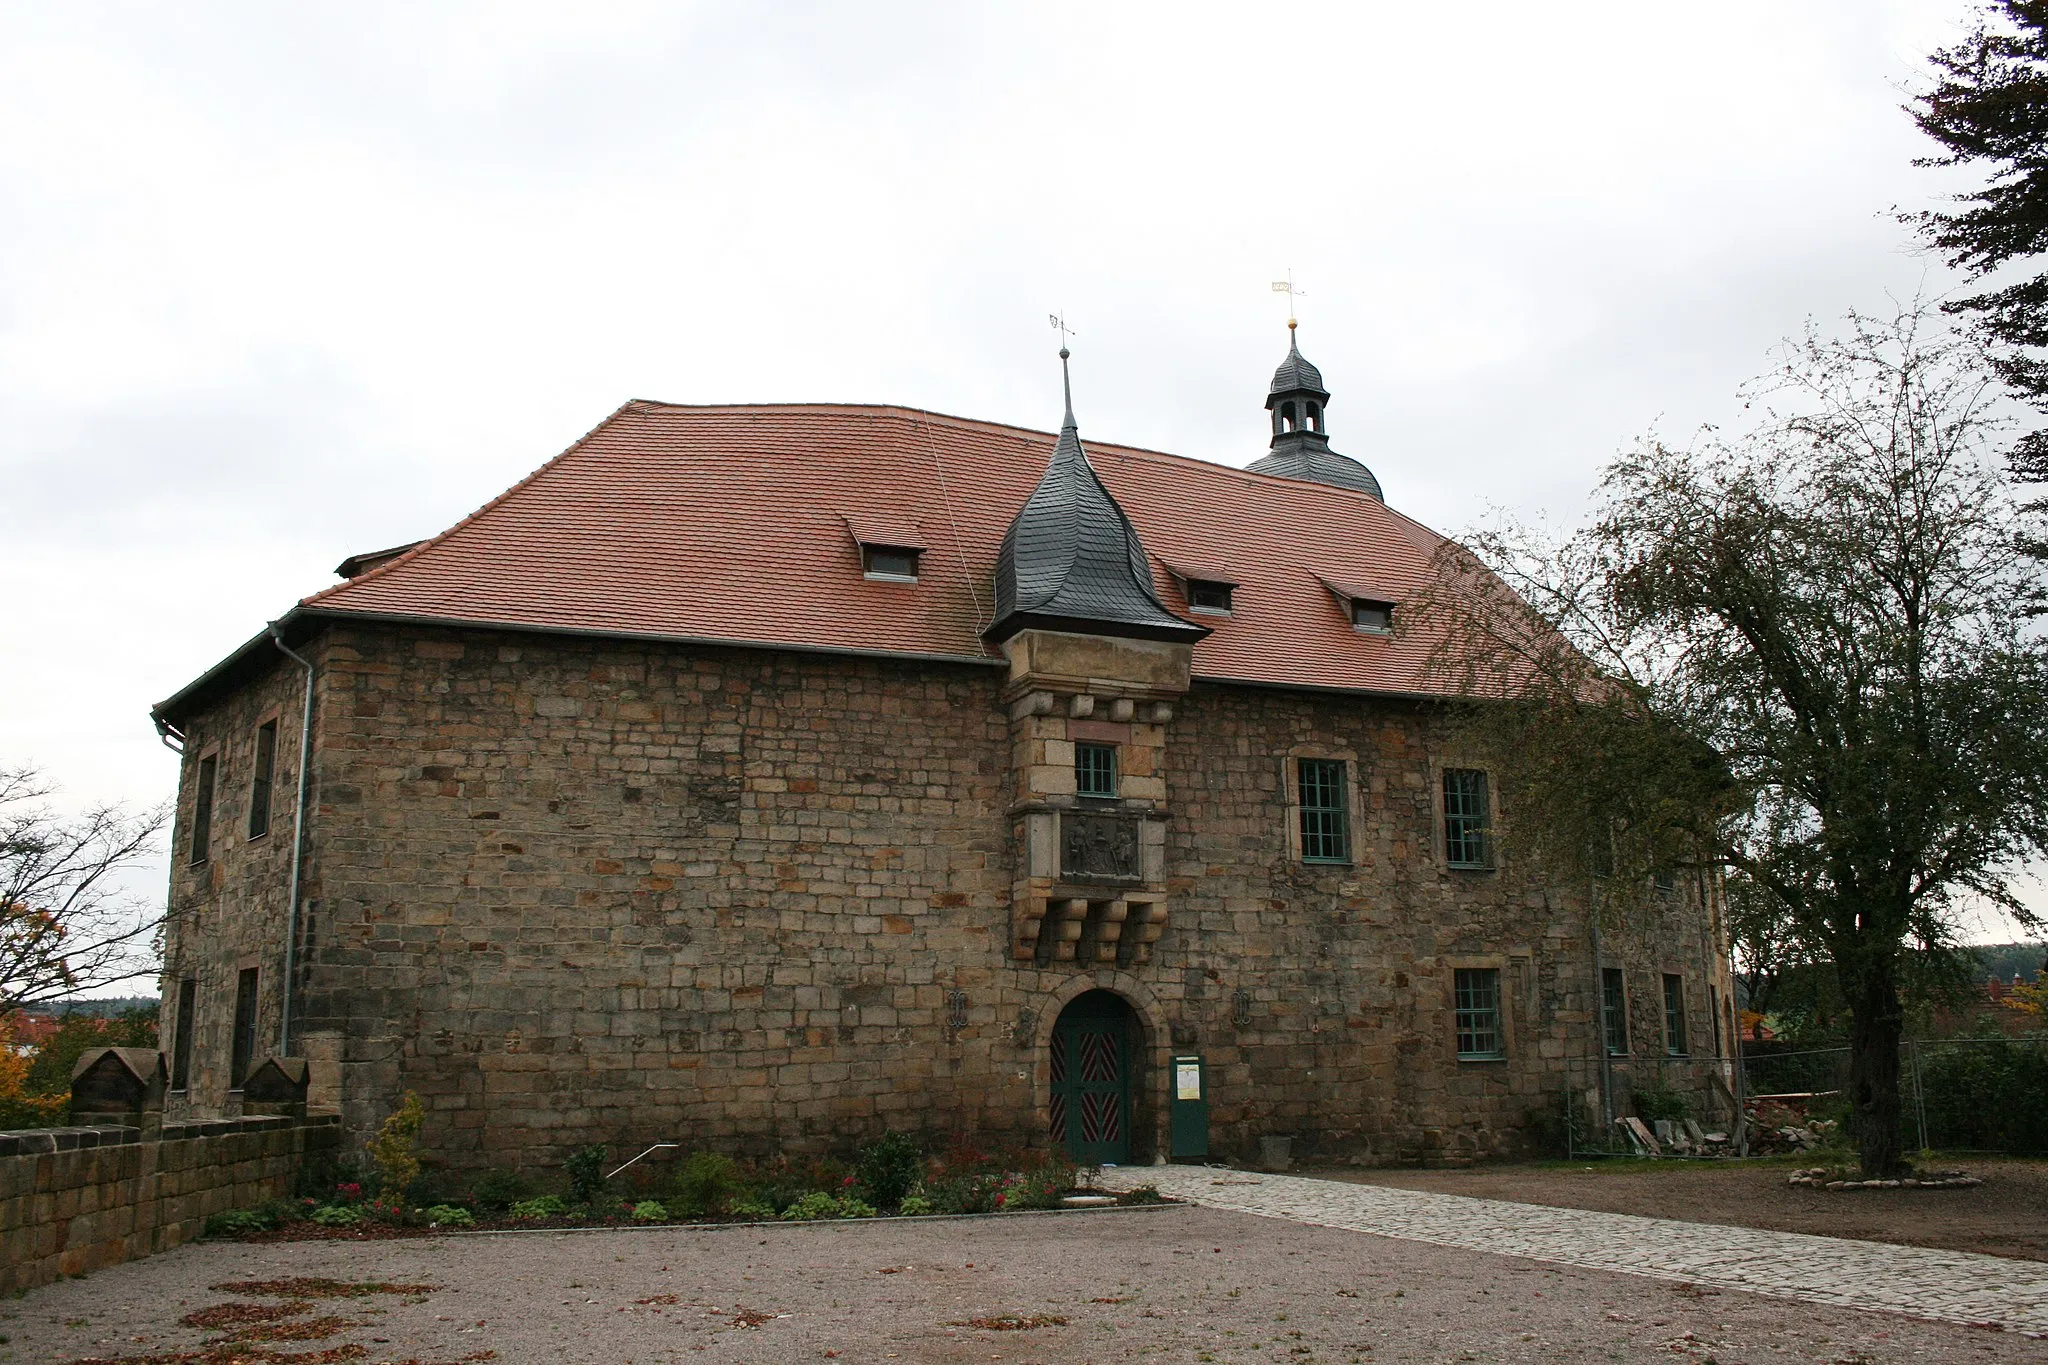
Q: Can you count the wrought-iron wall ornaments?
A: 2